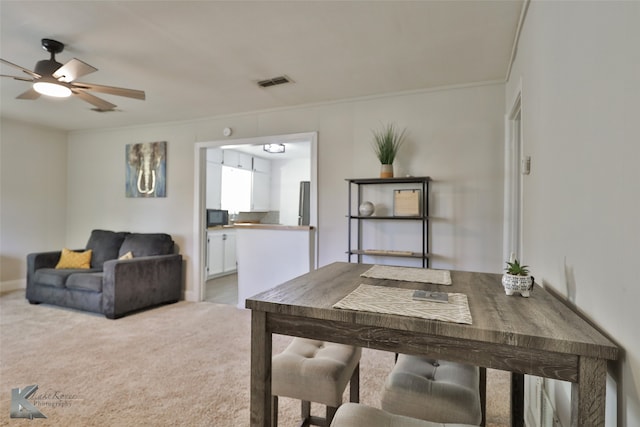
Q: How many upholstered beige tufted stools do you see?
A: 3